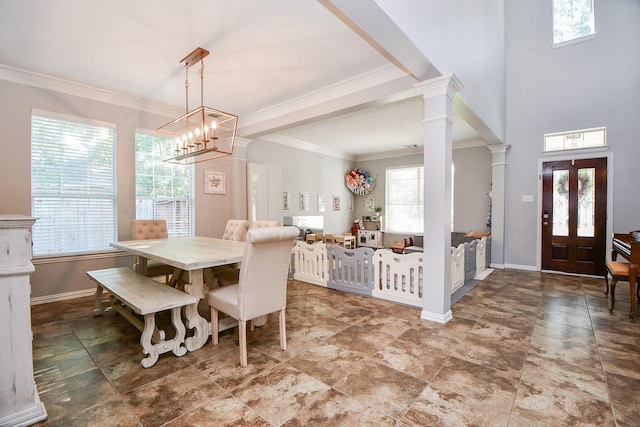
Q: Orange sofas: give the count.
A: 0